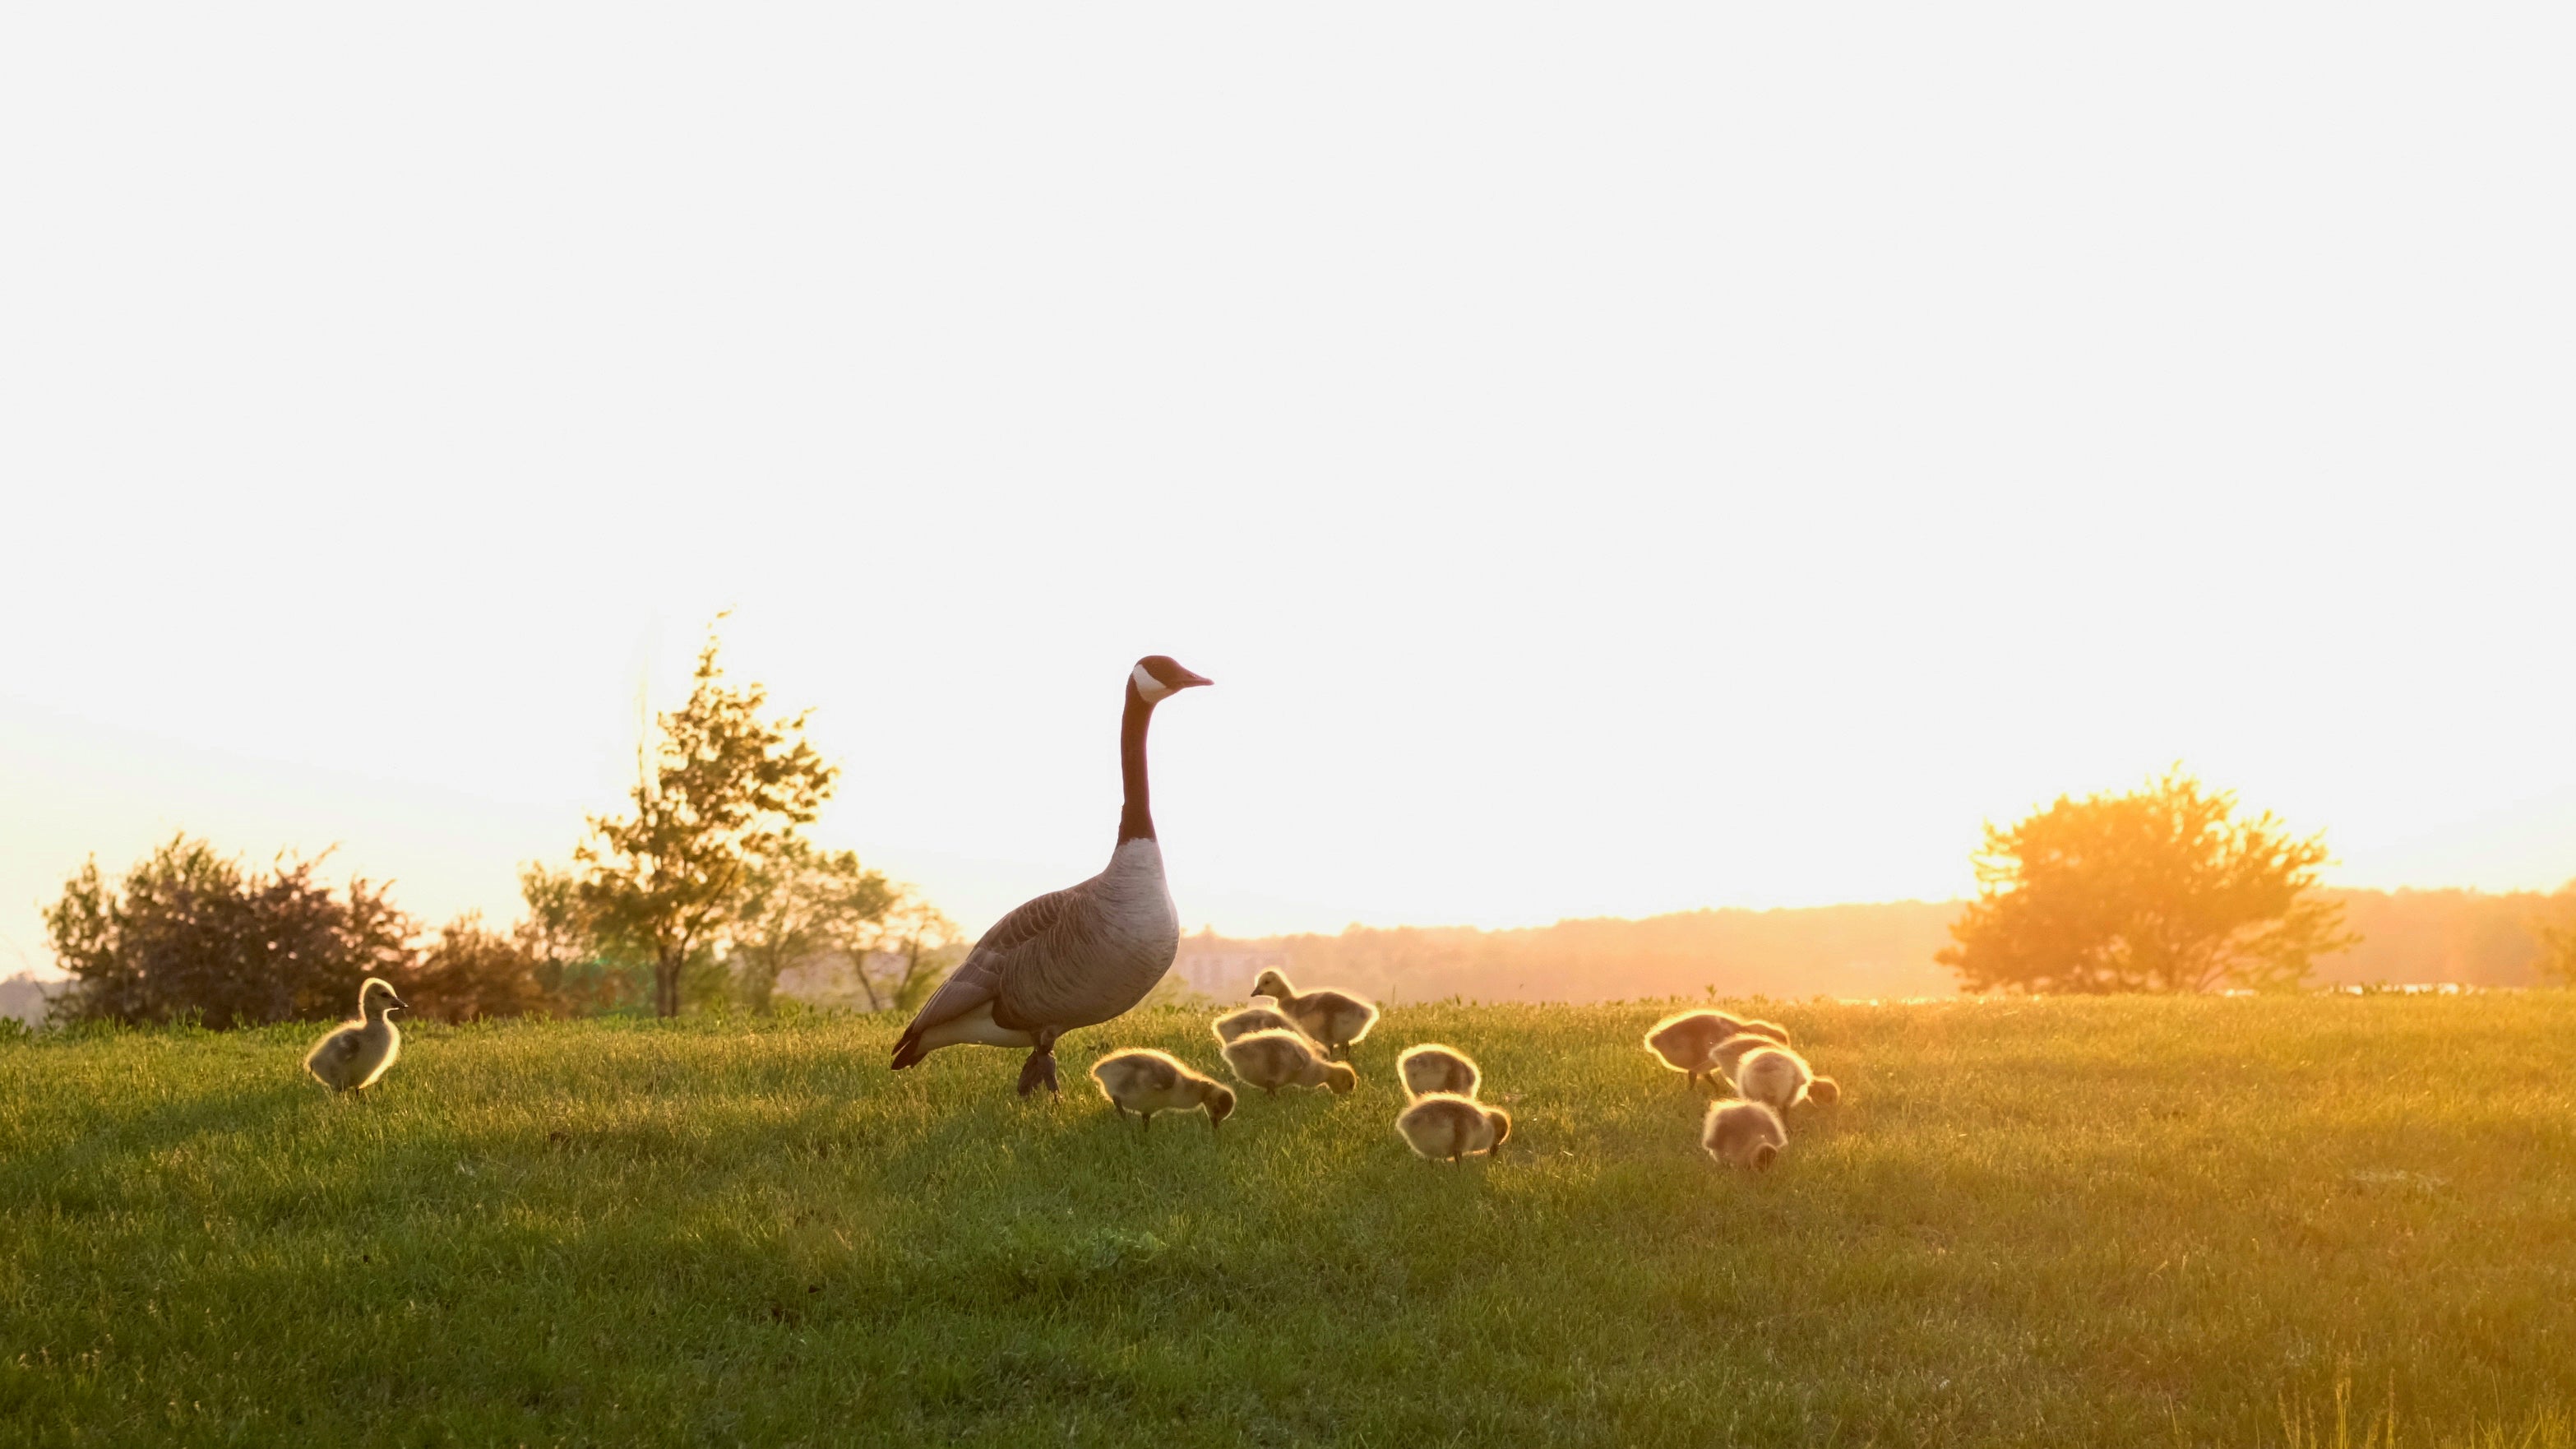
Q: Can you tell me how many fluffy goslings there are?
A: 11